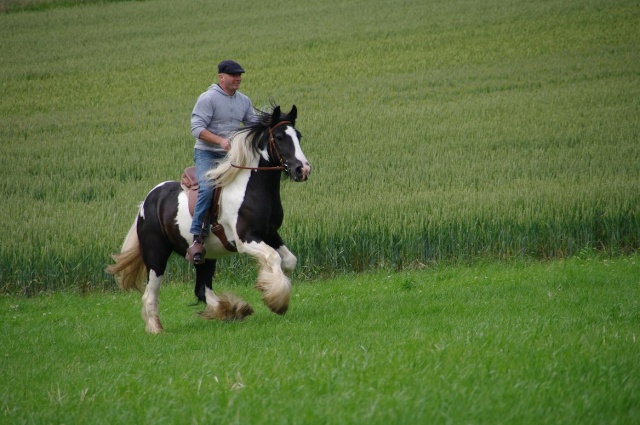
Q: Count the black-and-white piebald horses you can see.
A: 1